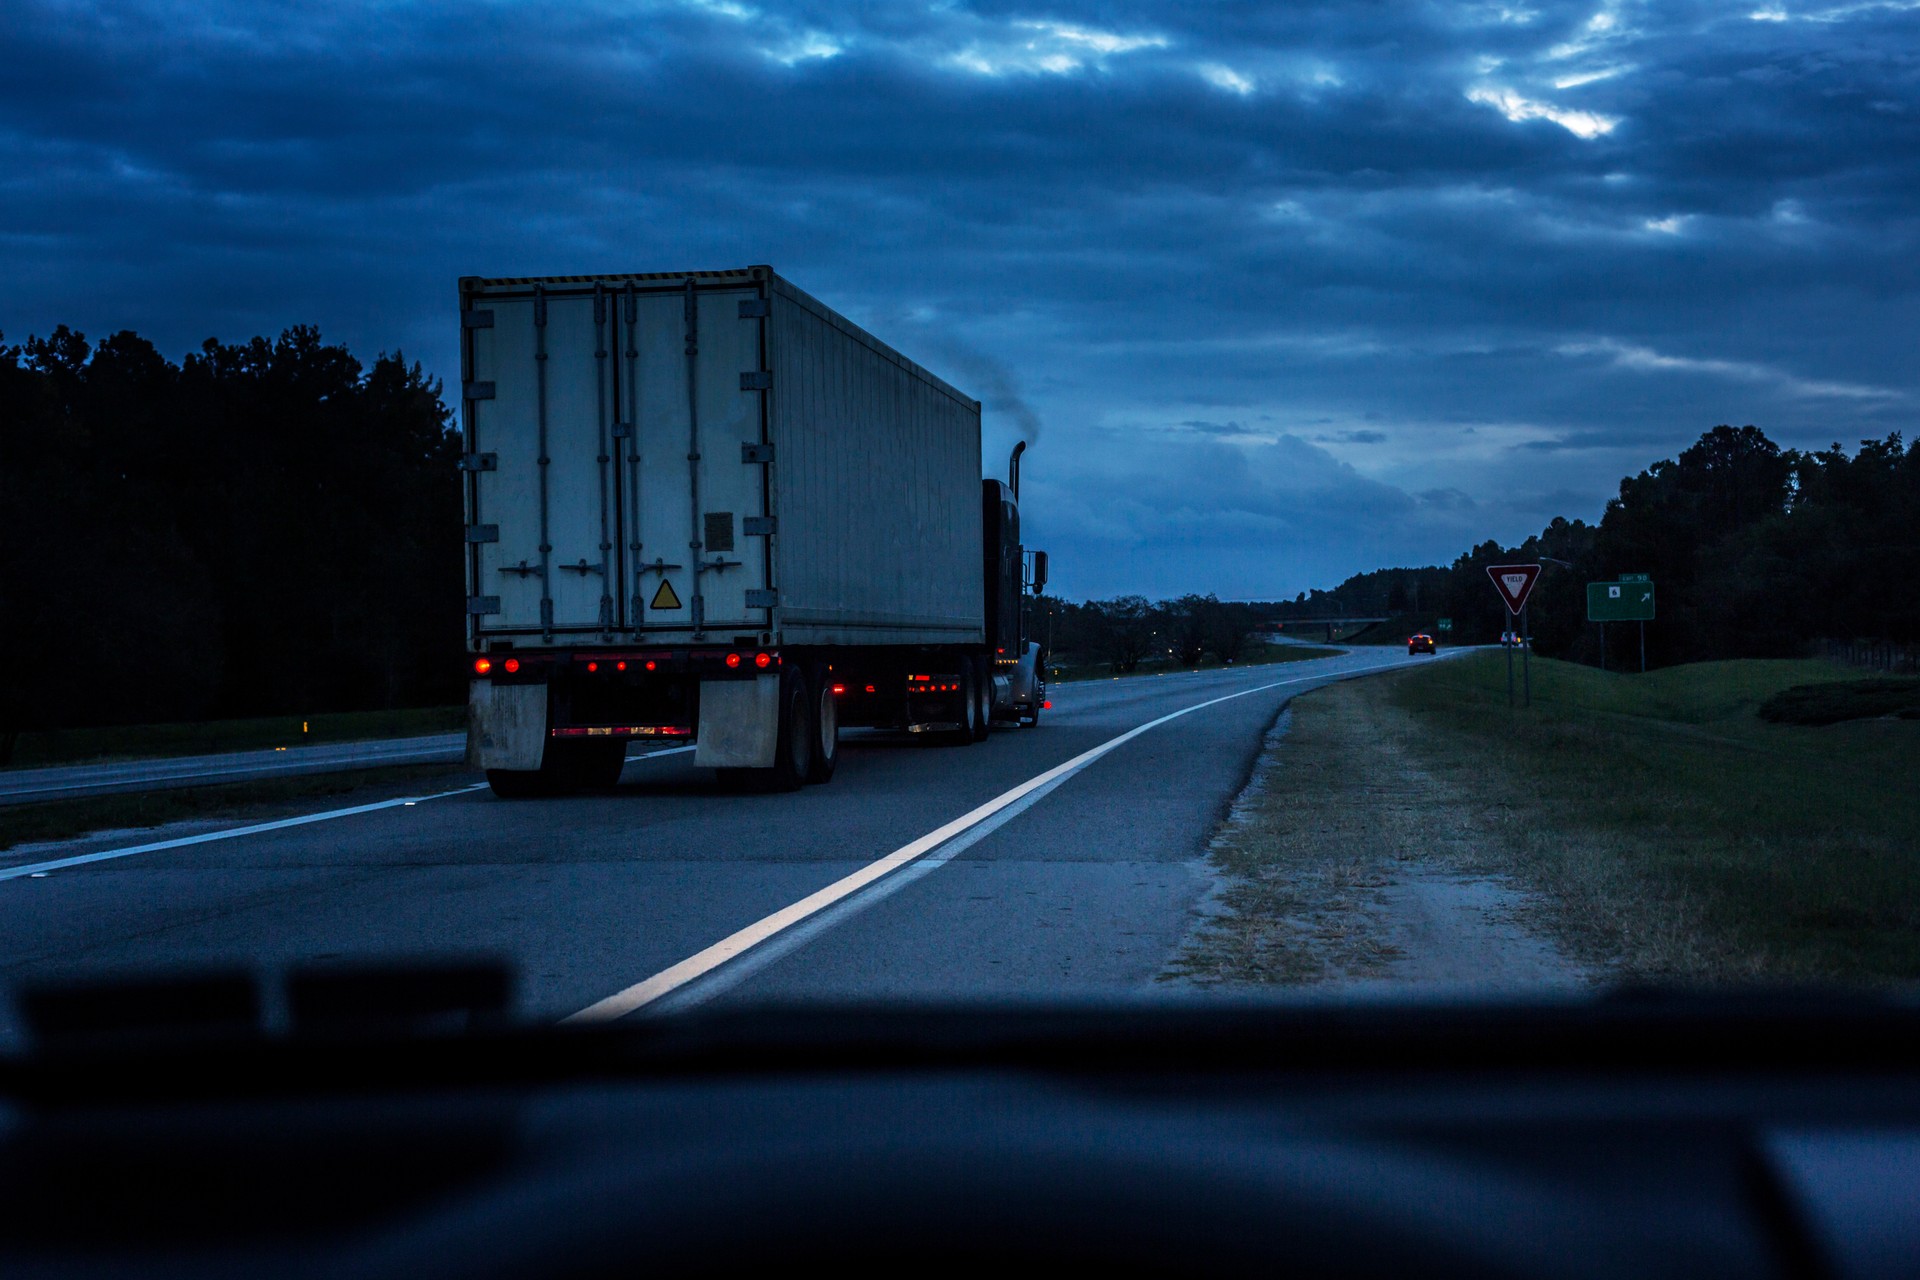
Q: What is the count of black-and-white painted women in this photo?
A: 0